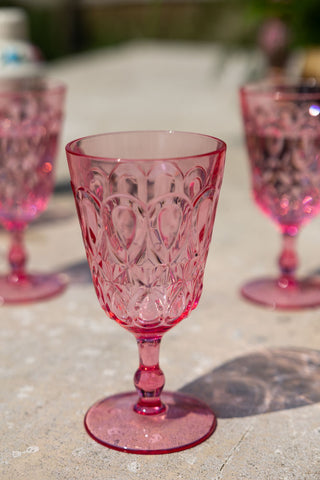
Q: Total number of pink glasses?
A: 3